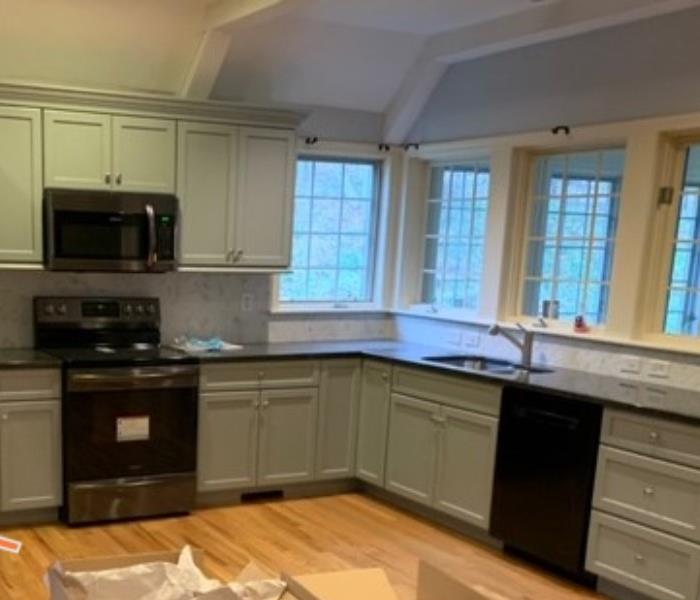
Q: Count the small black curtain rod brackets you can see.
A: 4